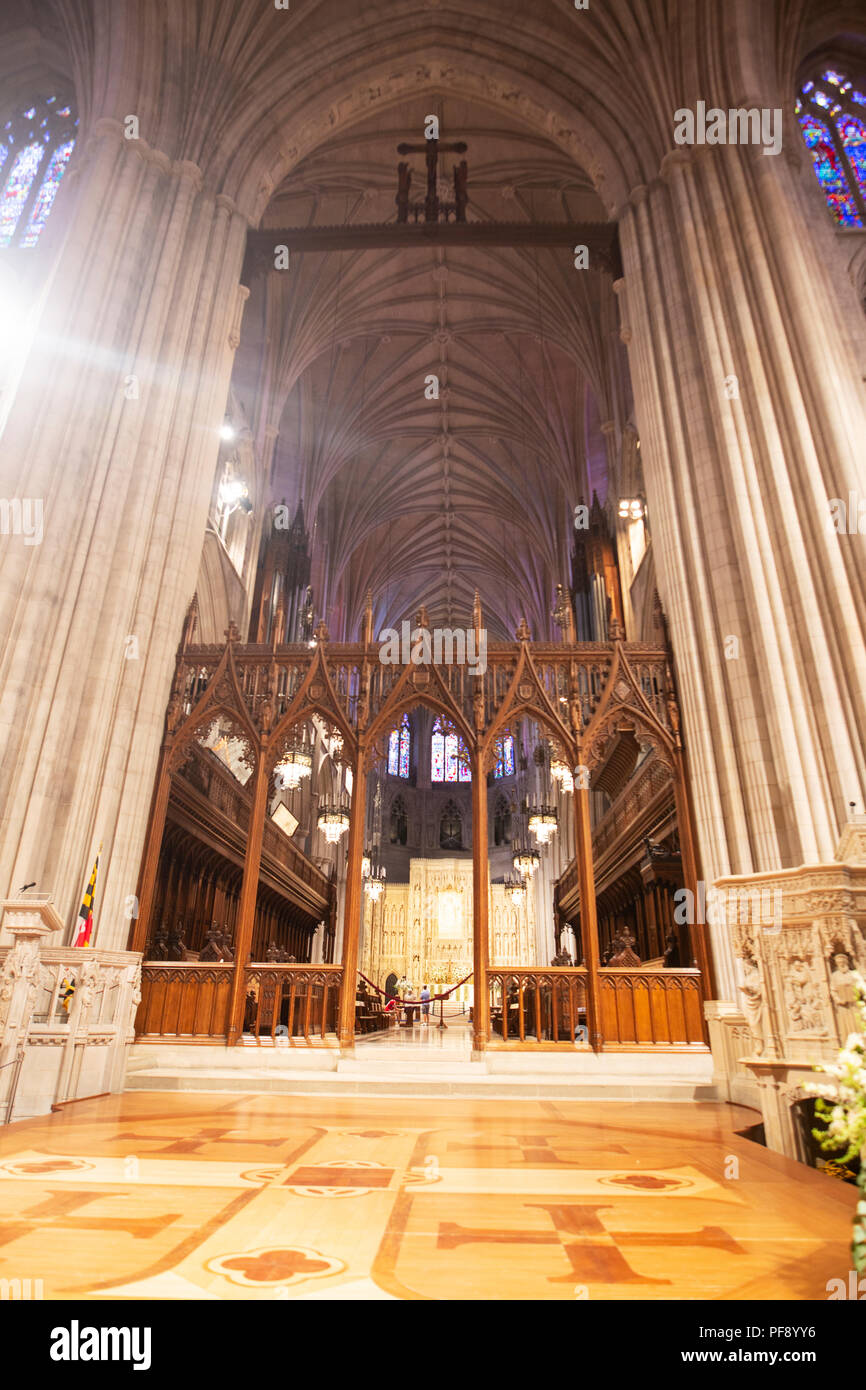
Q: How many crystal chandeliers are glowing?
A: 8